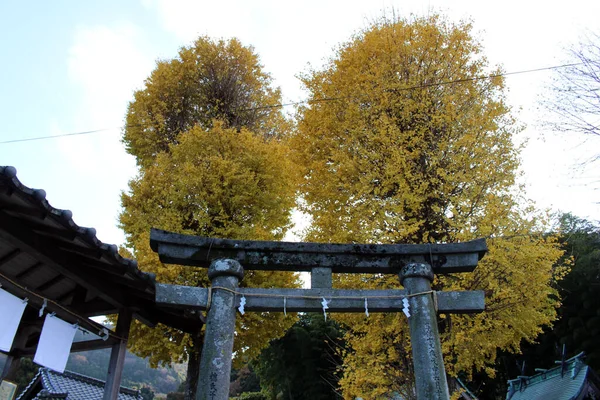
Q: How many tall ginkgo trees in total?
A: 2